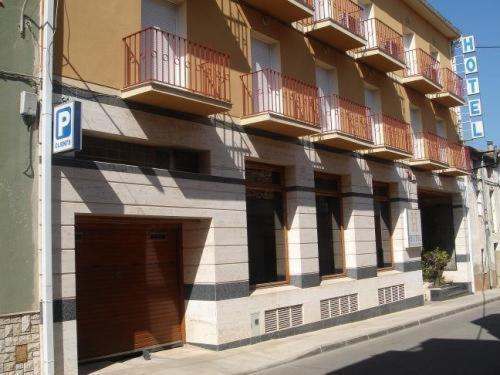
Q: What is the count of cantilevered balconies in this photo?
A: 11